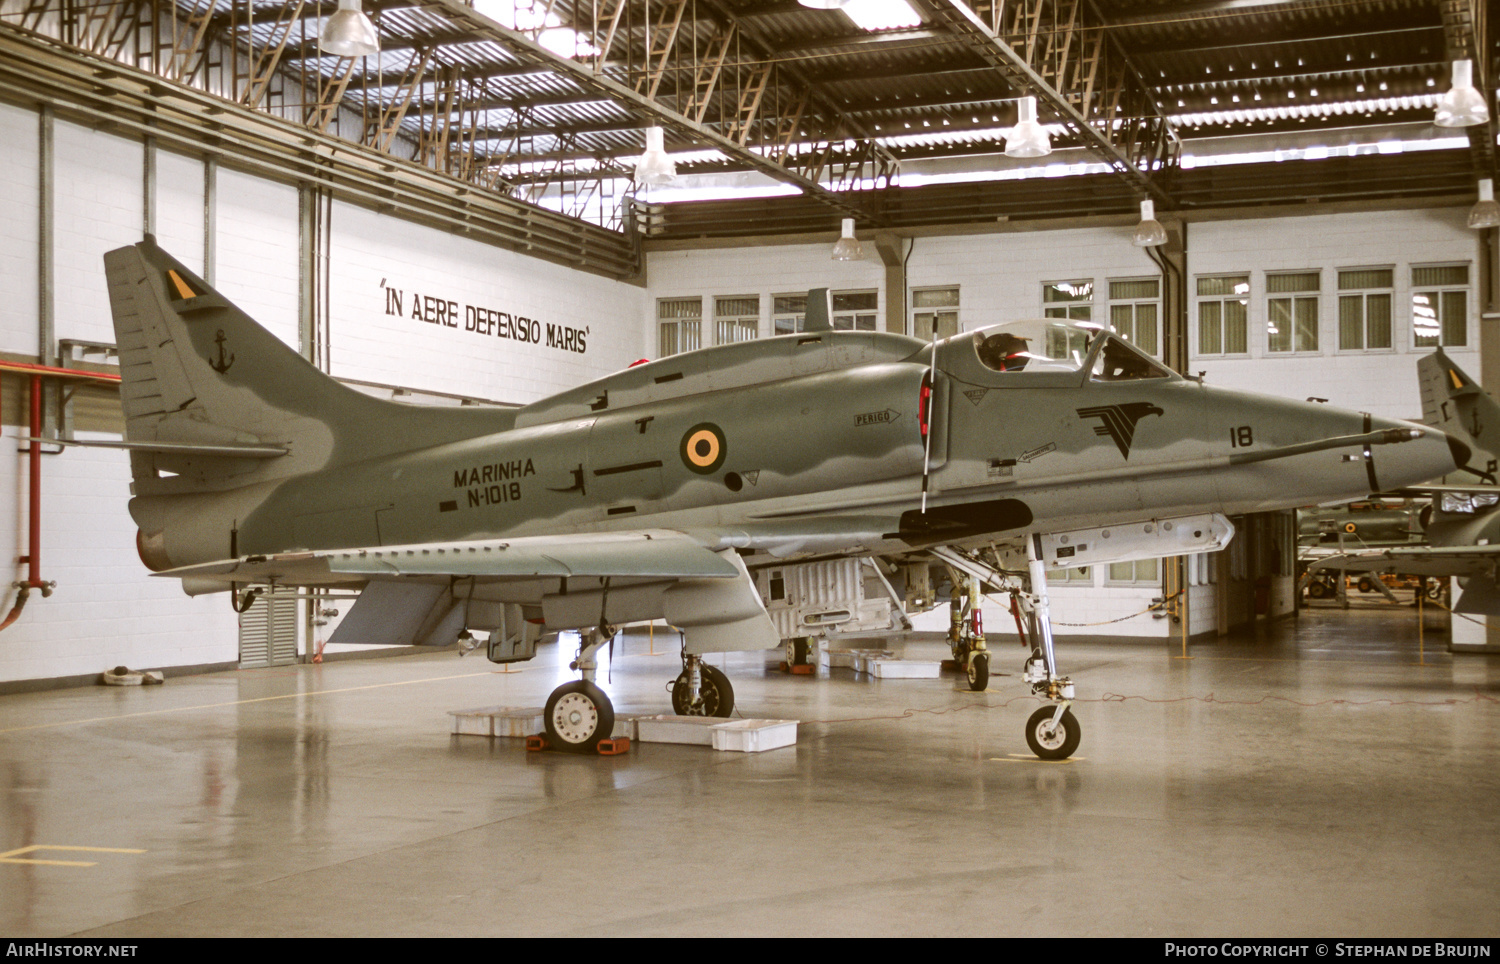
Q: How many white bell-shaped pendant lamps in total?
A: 8